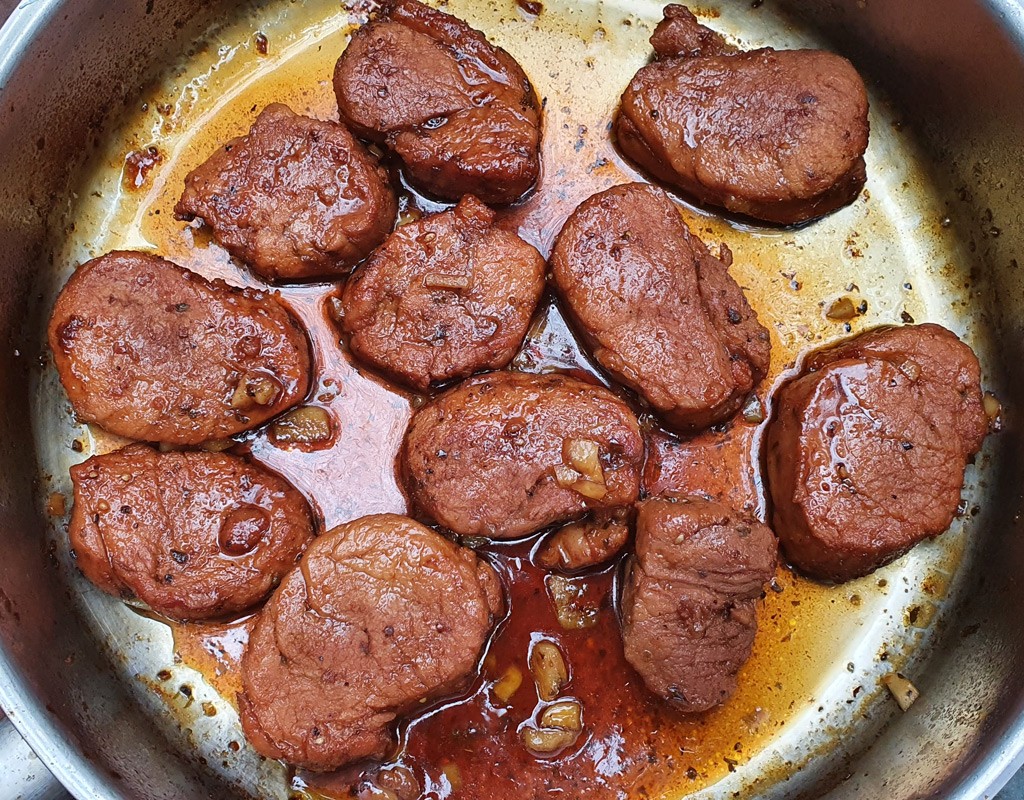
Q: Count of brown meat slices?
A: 11